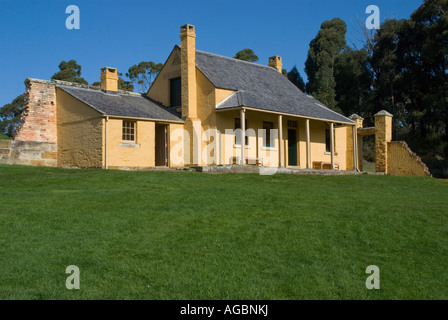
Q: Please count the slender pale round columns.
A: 5